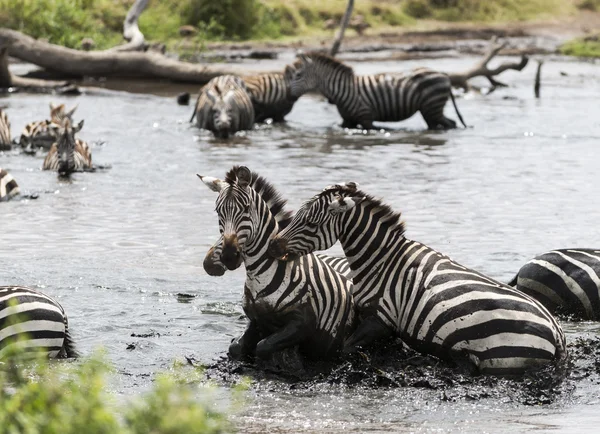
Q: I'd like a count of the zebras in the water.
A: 12